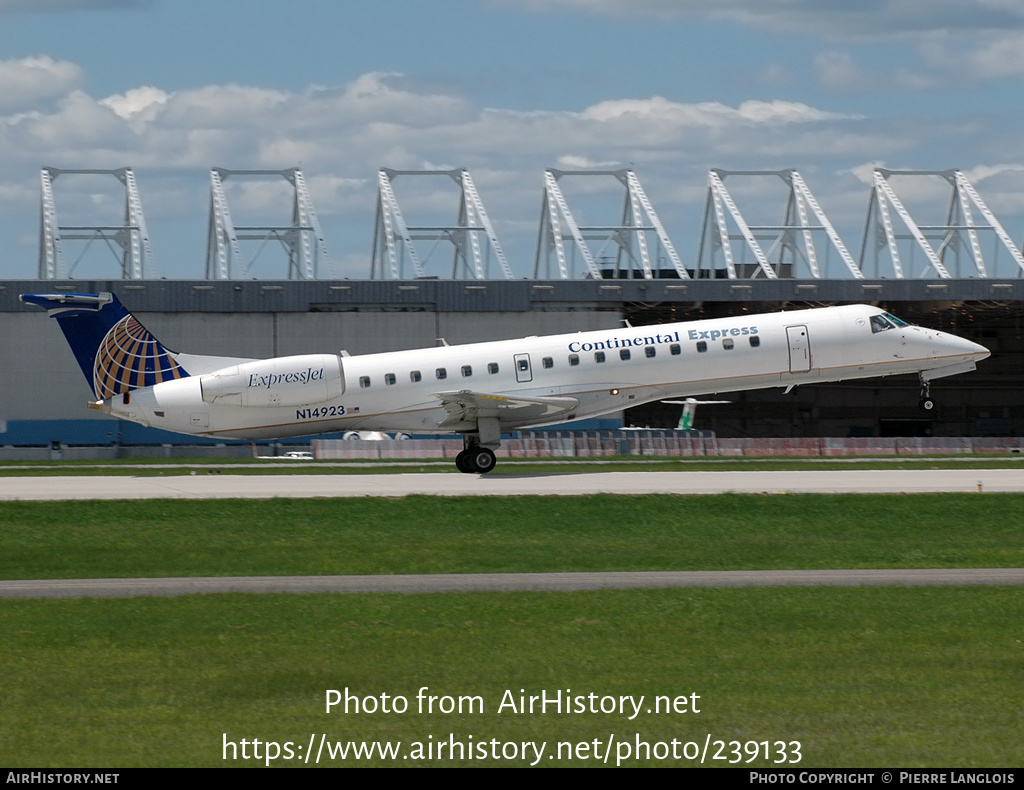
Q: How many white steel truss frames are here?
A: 6